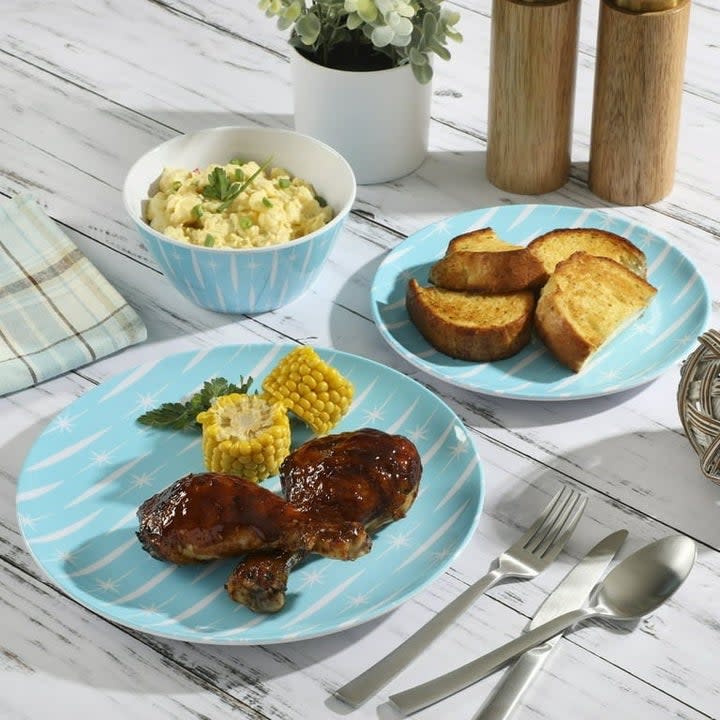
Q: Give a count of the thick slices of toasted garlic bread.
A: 4